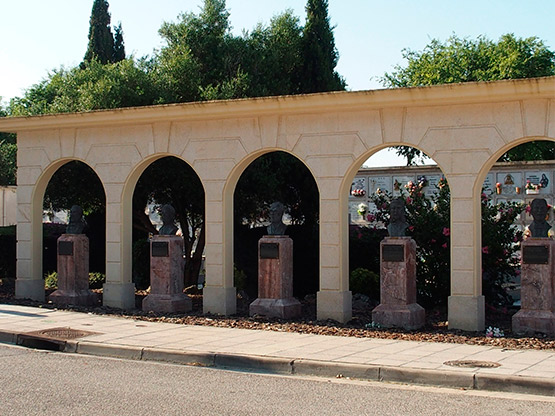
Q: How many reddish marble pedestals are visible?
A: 5